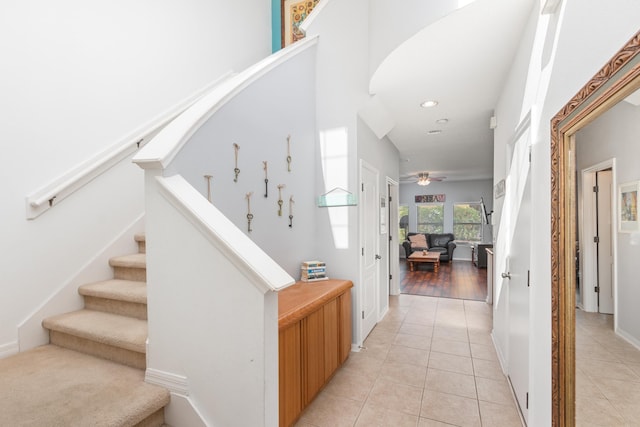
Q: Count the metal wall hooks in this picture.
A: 7